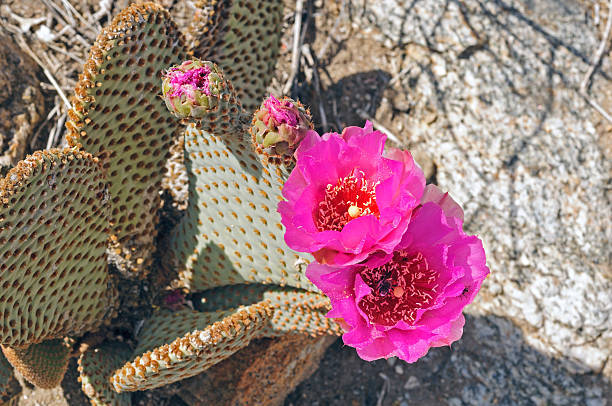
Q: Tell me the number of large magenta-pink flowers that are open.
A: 2